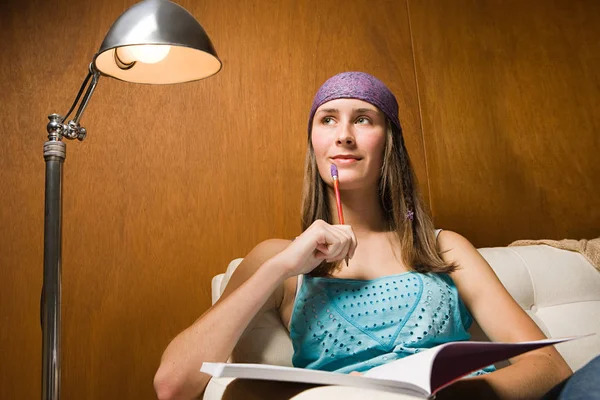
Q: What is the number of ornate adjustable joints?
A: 1